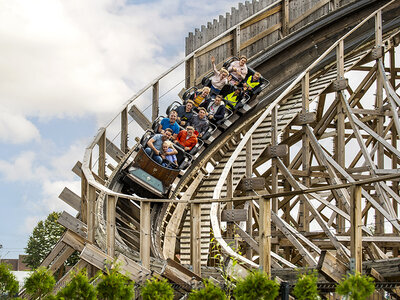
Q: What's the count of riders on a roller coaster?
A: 12